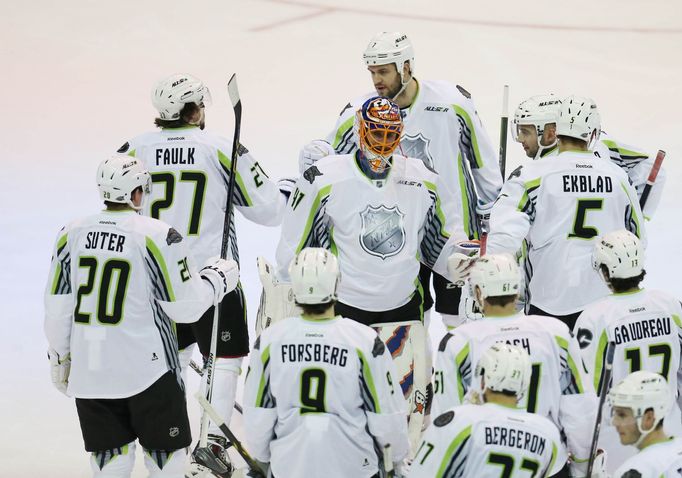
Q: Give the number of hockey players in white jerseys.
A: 11